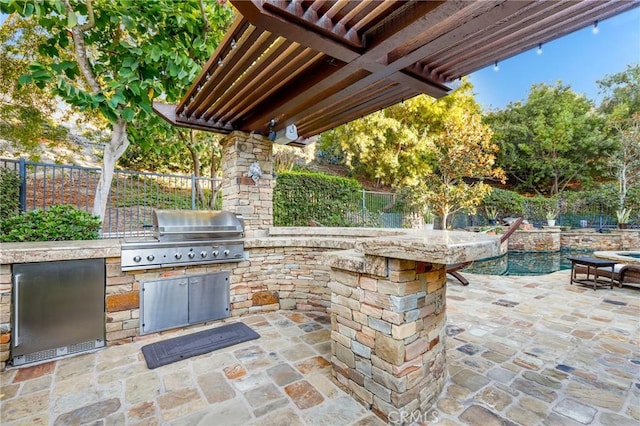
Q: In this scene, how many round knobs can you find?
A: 7